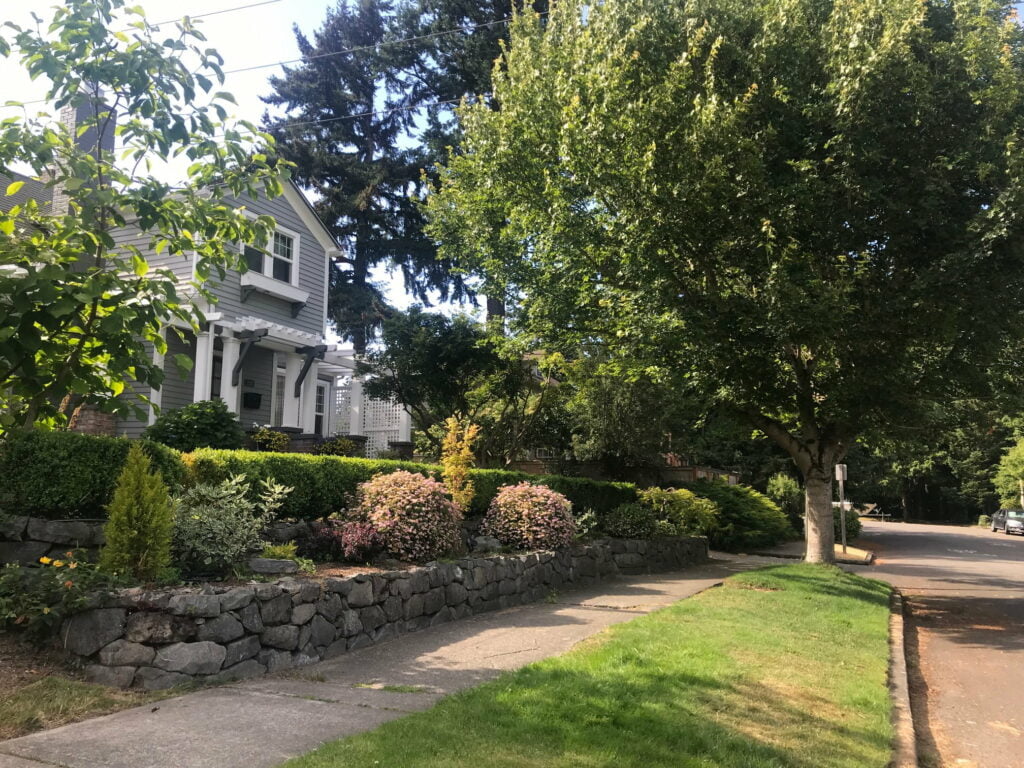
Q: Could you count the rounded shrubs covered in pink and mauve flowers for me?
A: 2